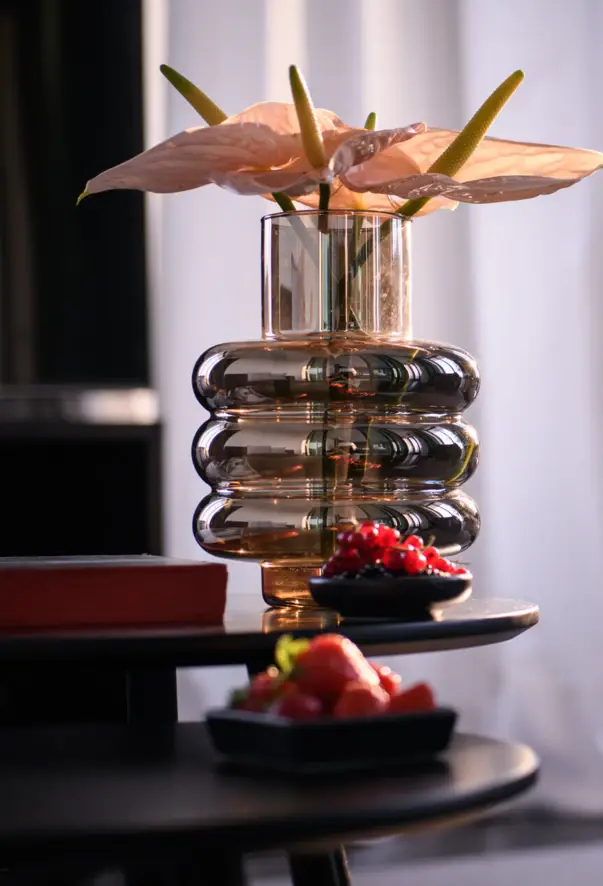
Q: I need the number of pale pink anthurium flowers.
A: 4